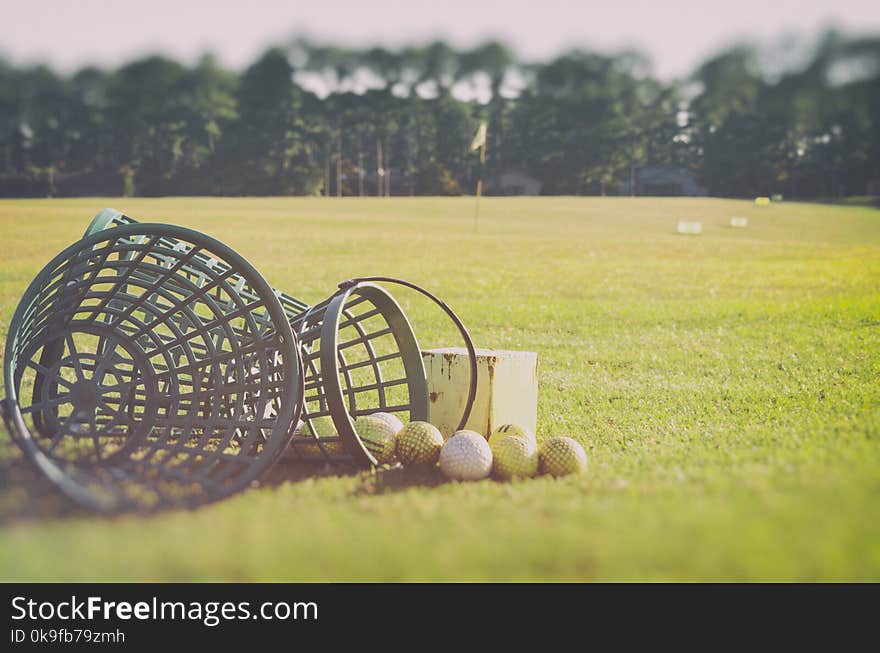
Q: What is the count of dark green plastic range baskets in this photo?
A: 3